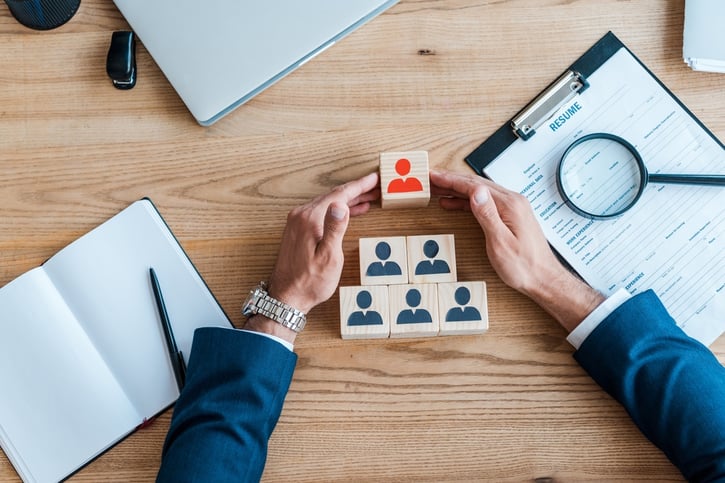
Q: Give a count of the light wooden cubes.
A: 6